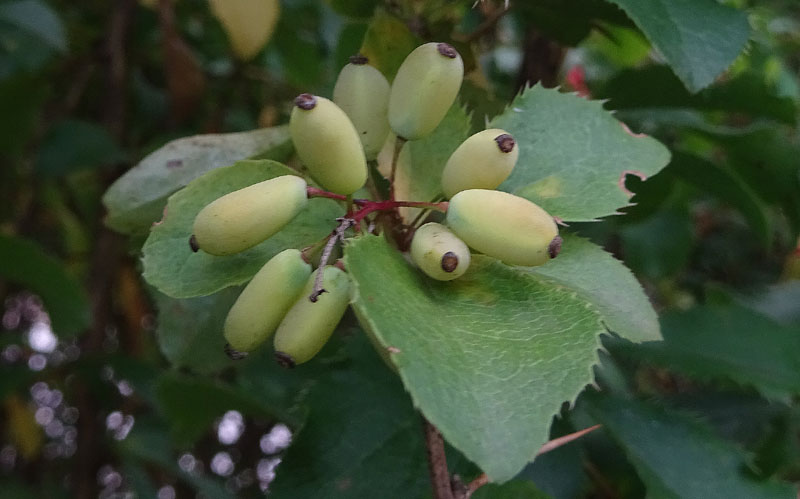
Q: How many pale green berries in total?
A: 9